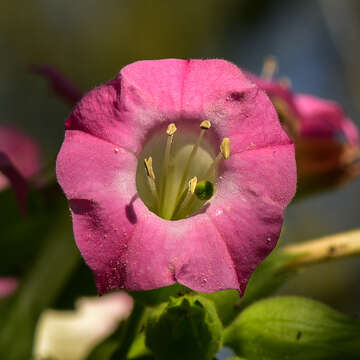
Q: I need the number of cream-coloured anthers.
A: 5